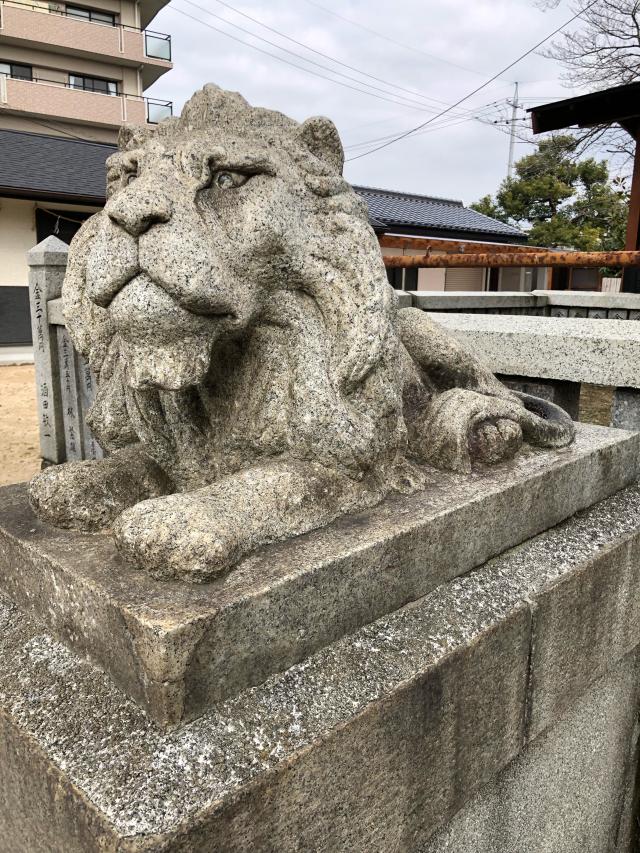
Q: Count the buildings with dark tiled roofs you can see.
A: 2